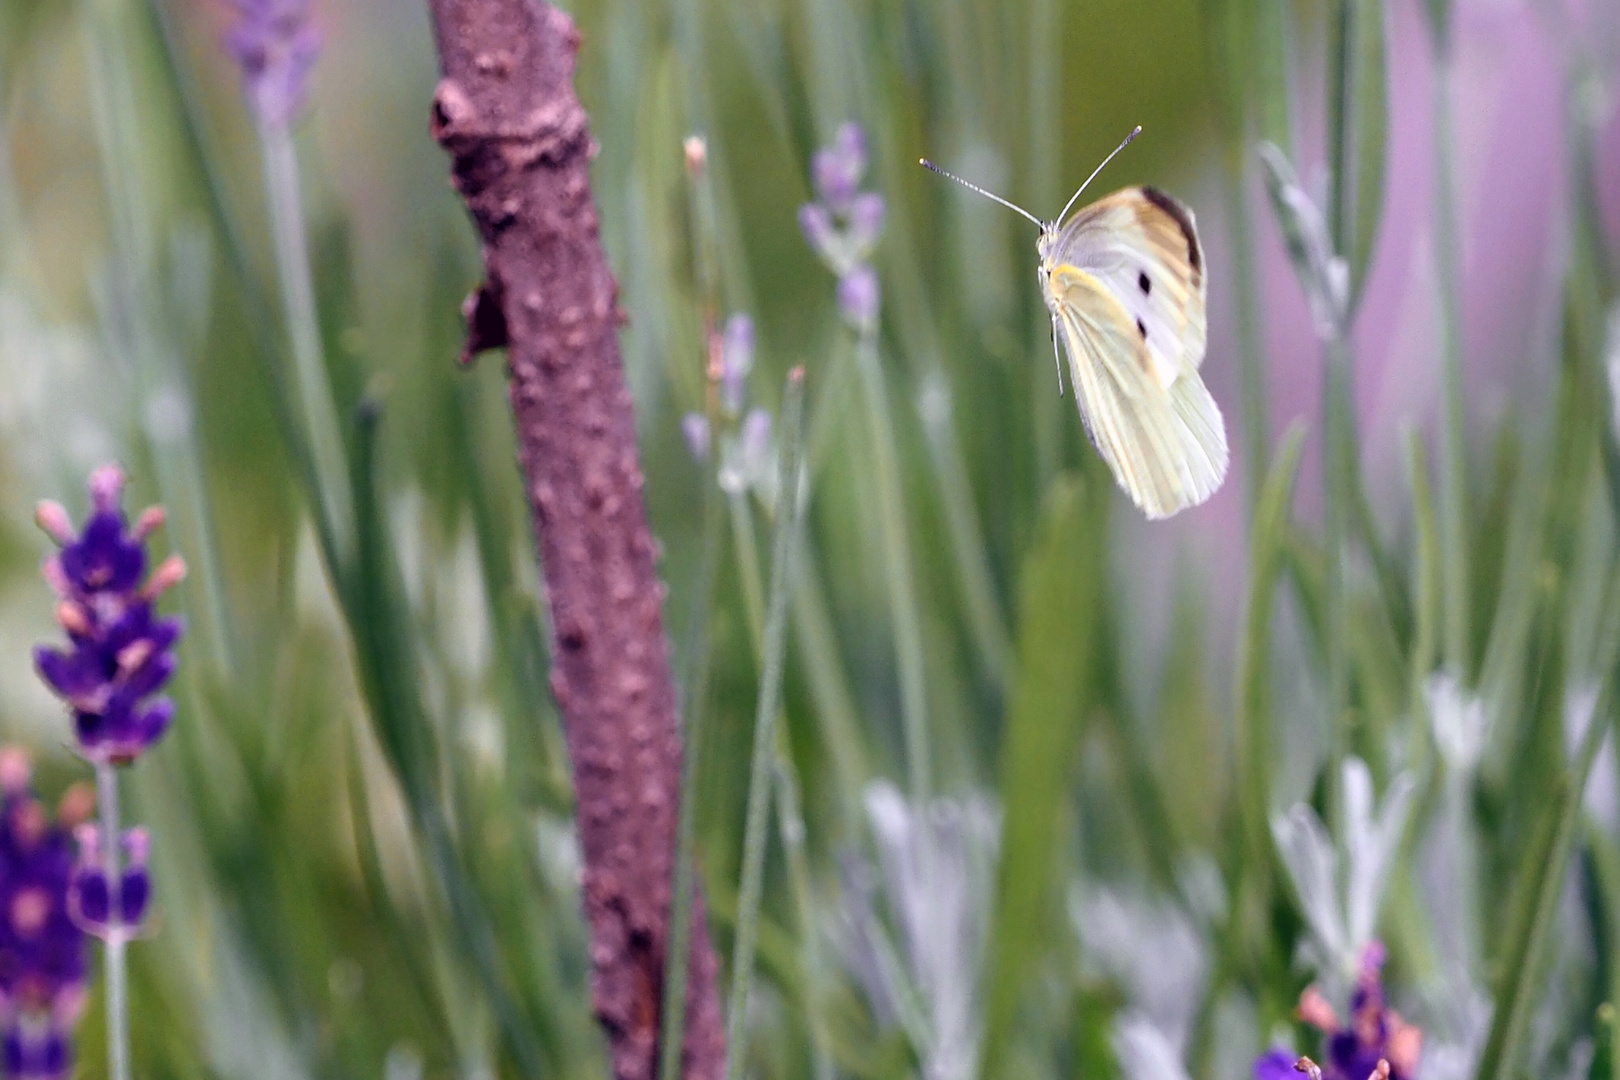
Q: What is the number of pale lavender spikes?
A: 3